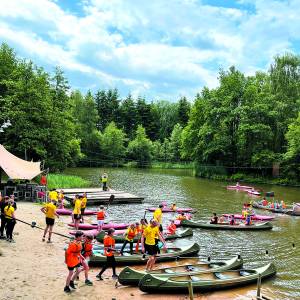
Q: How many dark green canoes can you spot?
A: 5